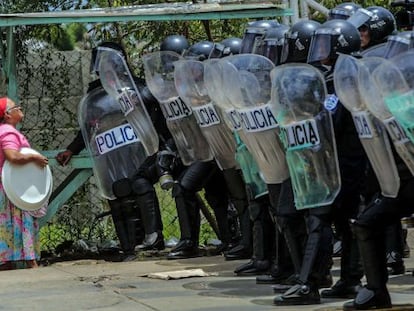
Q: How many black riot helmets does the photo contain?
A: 11